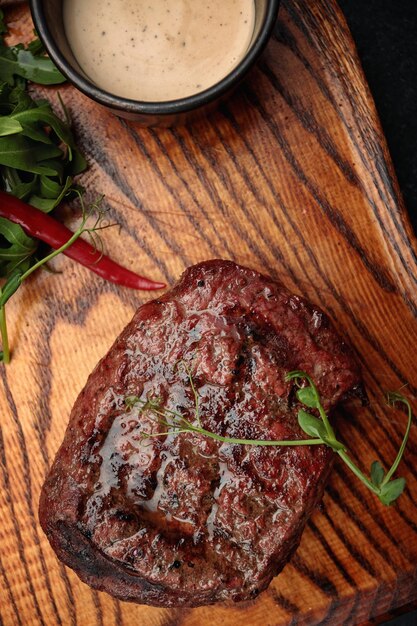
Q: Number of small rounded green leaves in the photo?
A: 4